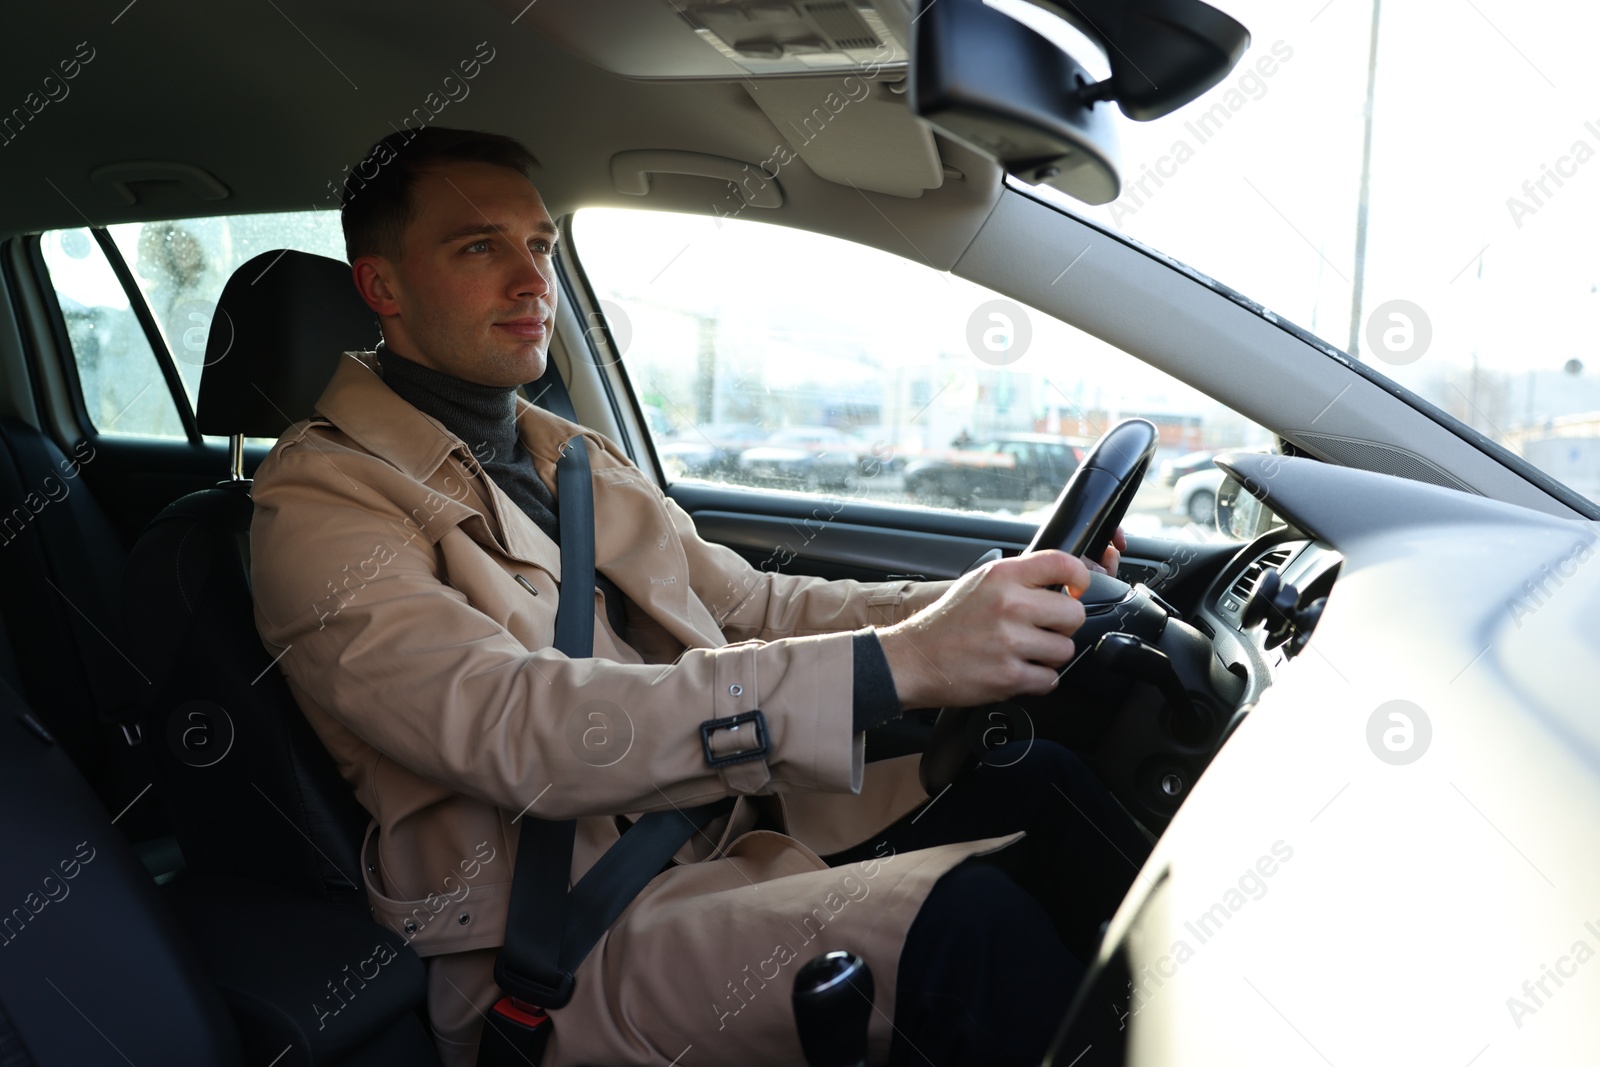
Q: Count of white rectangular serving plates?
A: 0